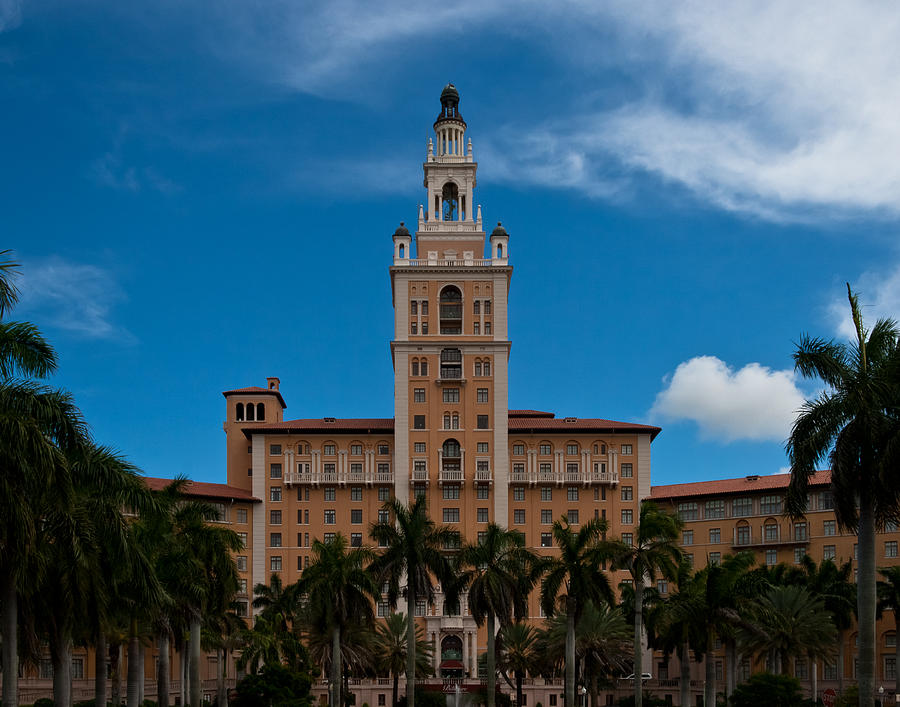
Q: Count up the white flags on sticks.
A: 0